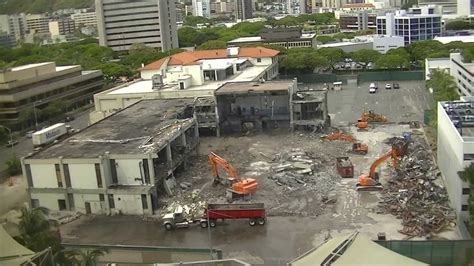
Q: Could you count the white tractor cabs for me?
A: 2